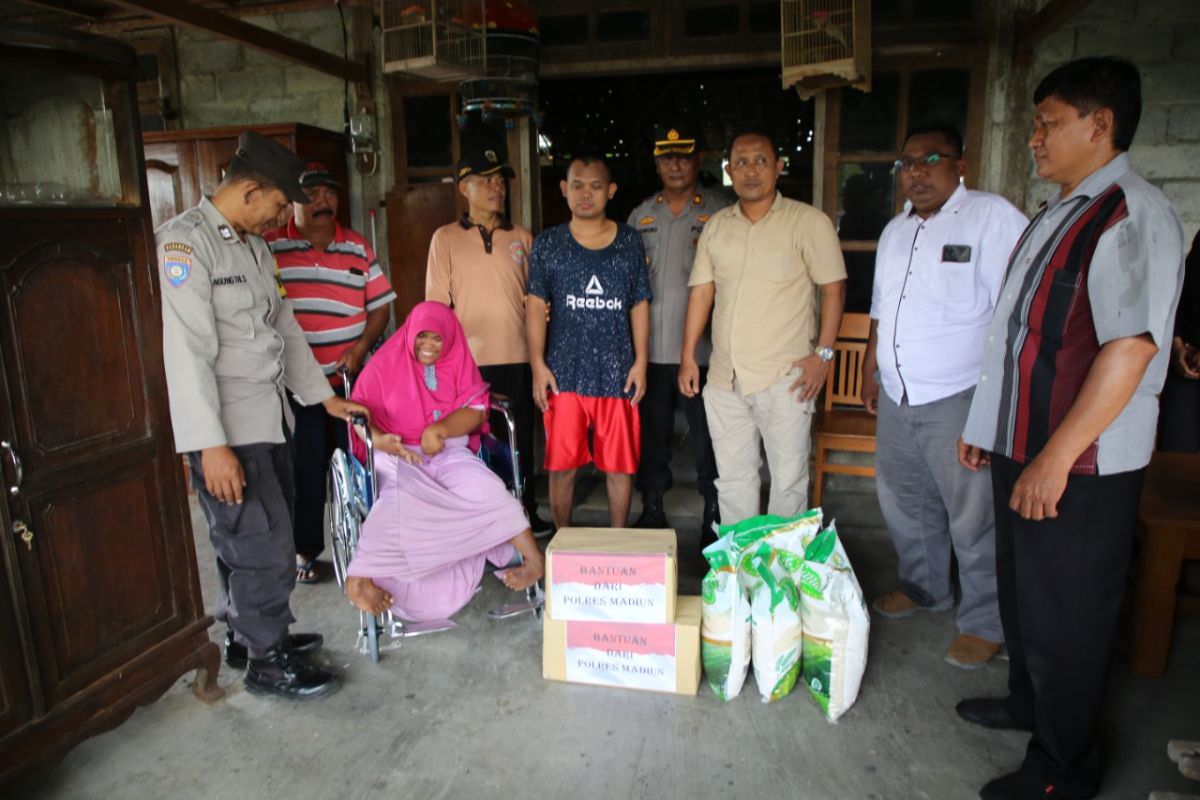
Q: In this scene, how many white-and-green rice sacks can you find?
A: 4